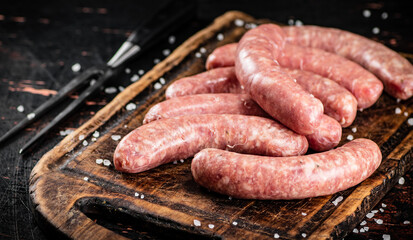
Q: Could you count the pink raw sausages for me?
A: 7